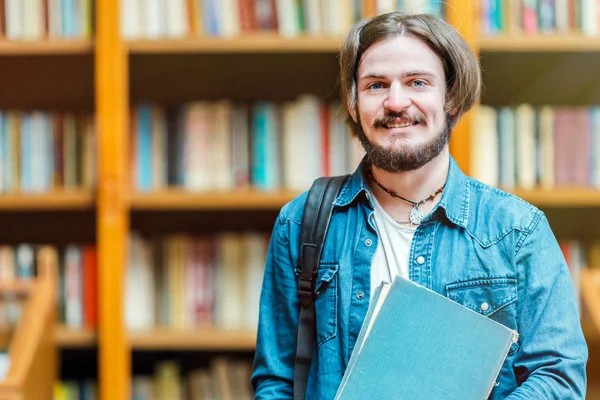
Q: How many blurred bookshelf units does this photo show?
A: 3